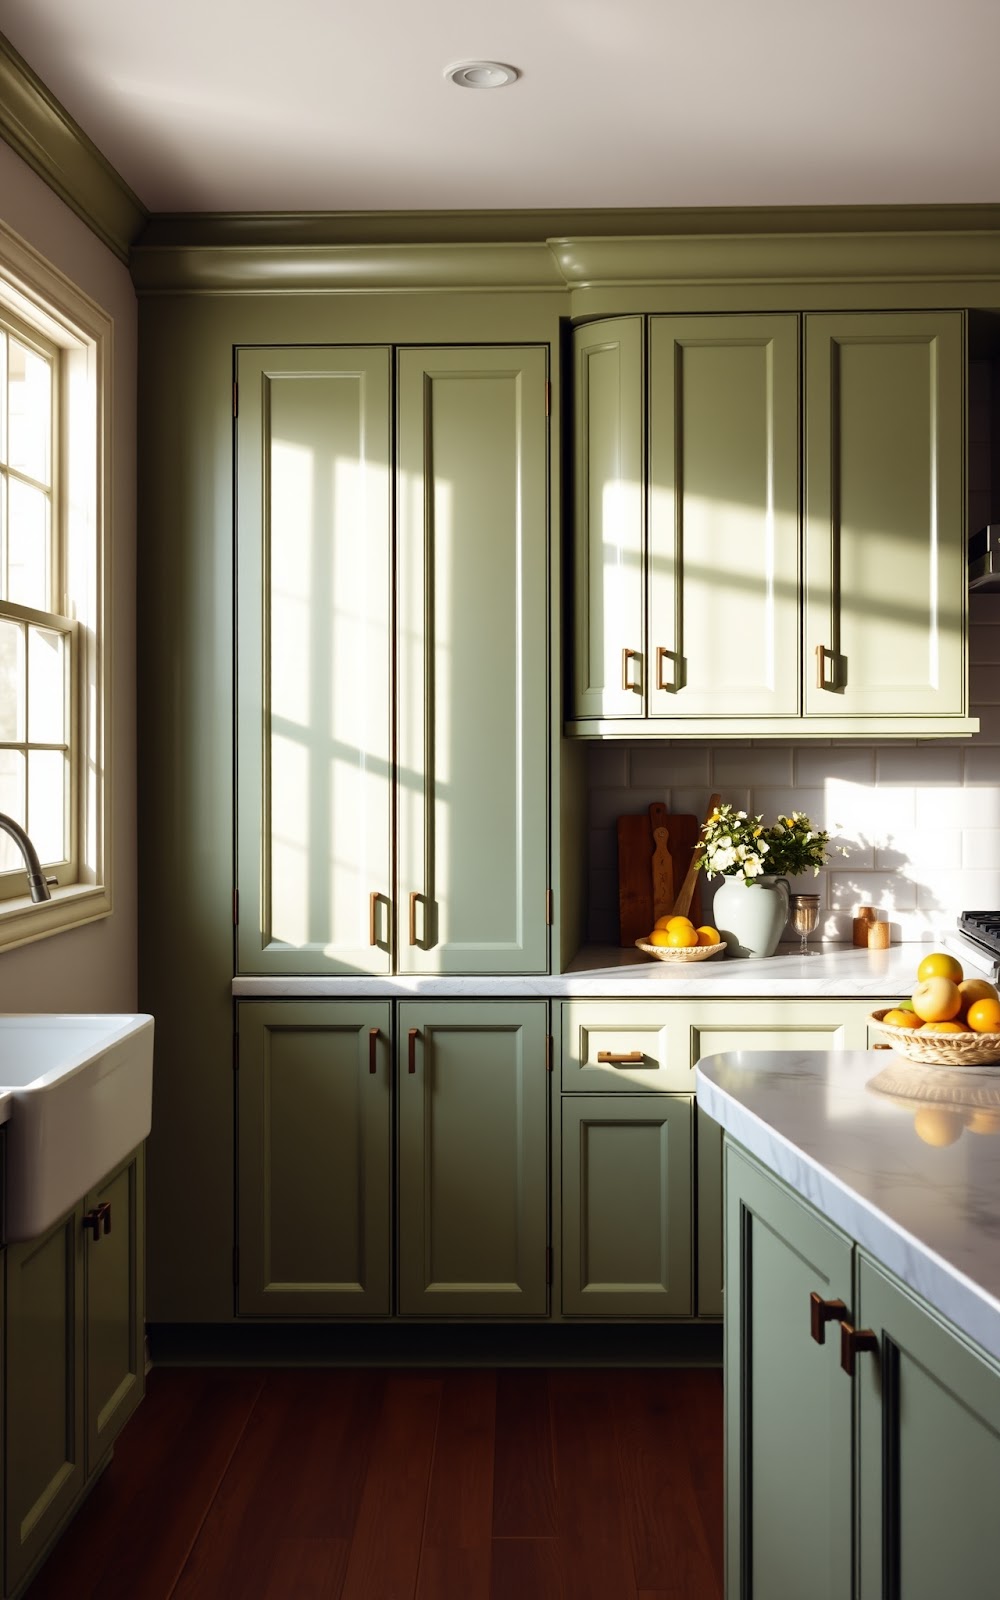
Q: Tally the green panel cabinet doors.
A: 13